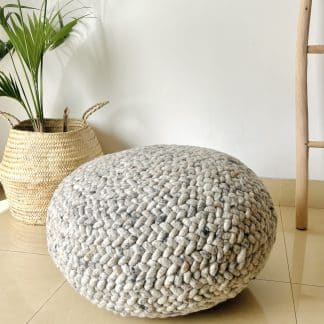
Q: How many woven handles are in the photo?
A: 2